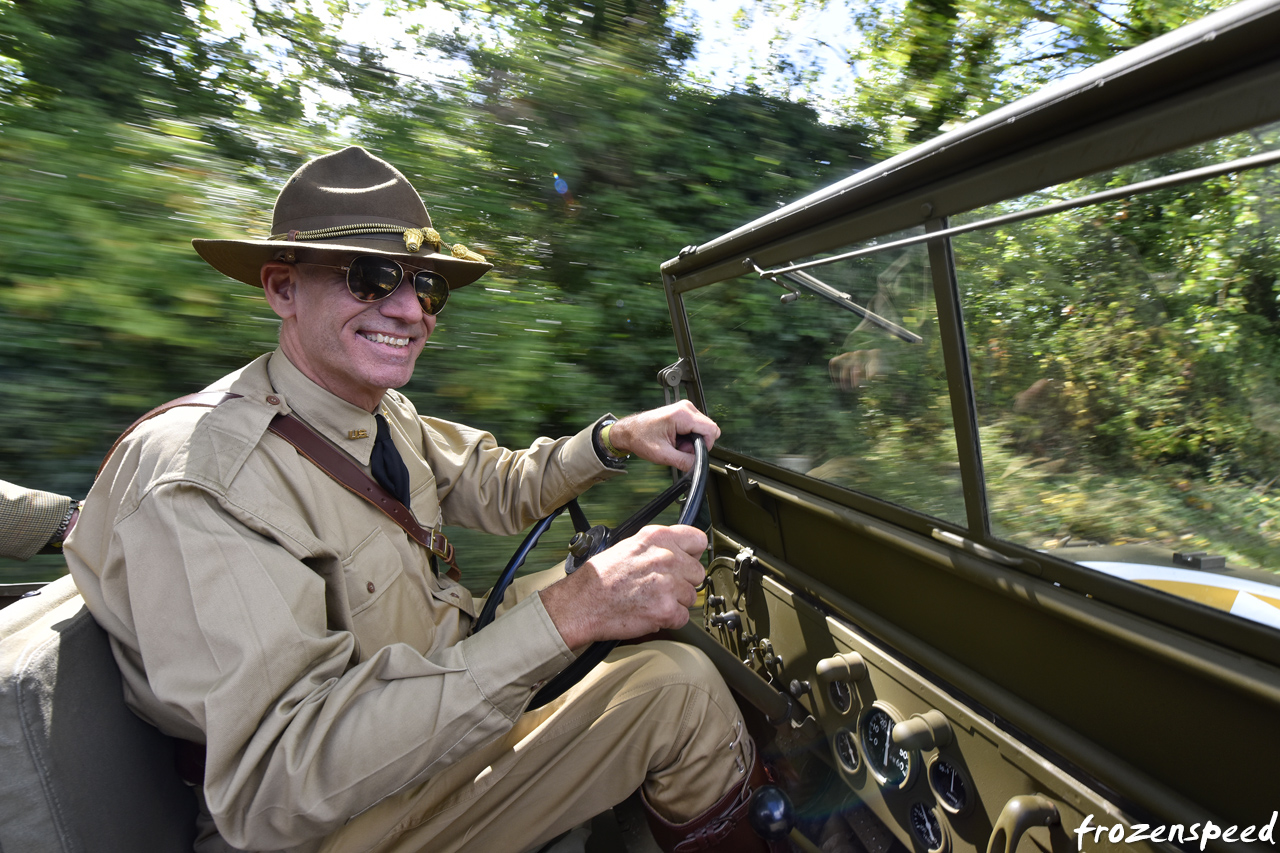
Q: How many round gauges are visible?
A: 5